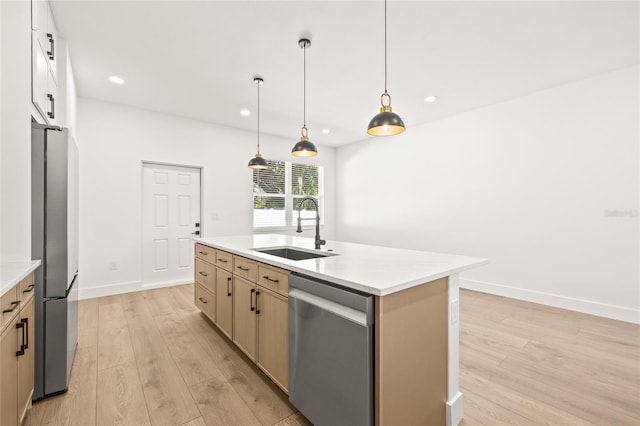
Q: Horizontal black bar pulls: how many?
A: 8